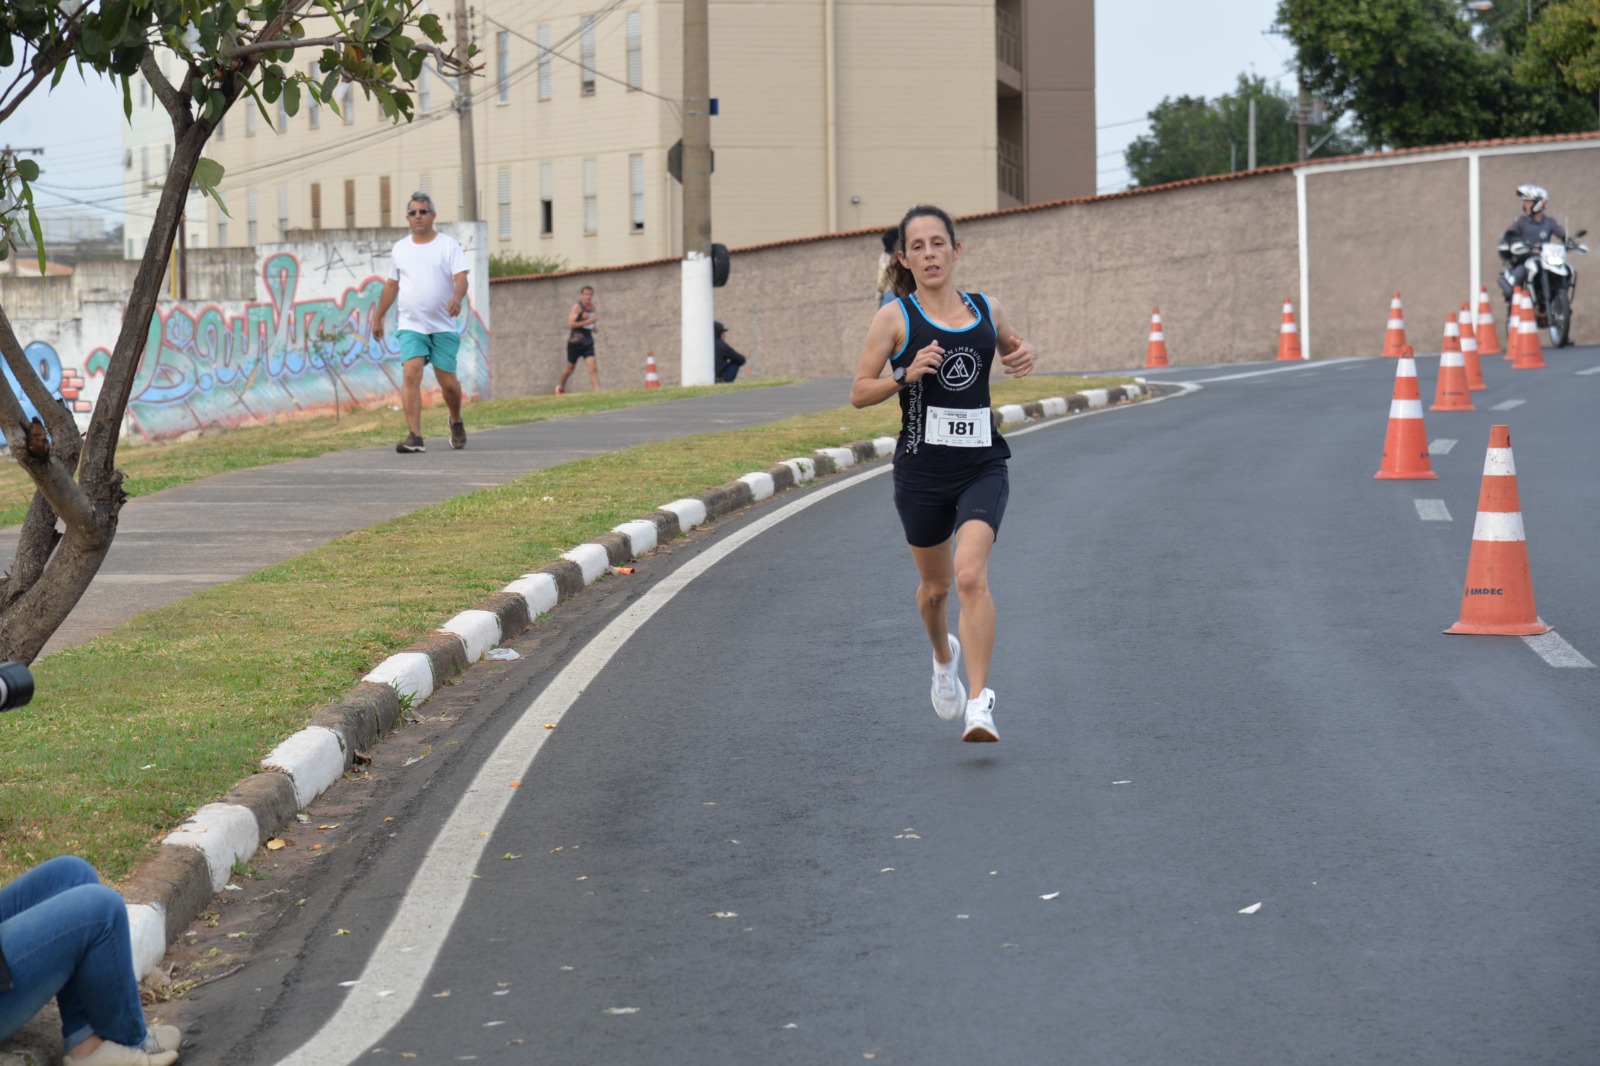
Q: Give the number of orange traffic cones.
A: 11